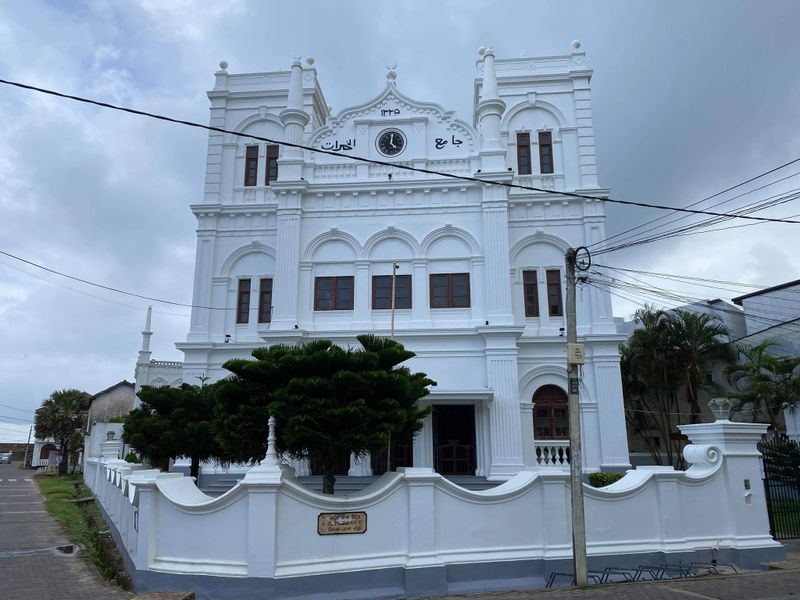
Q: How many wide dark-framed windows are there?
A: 3